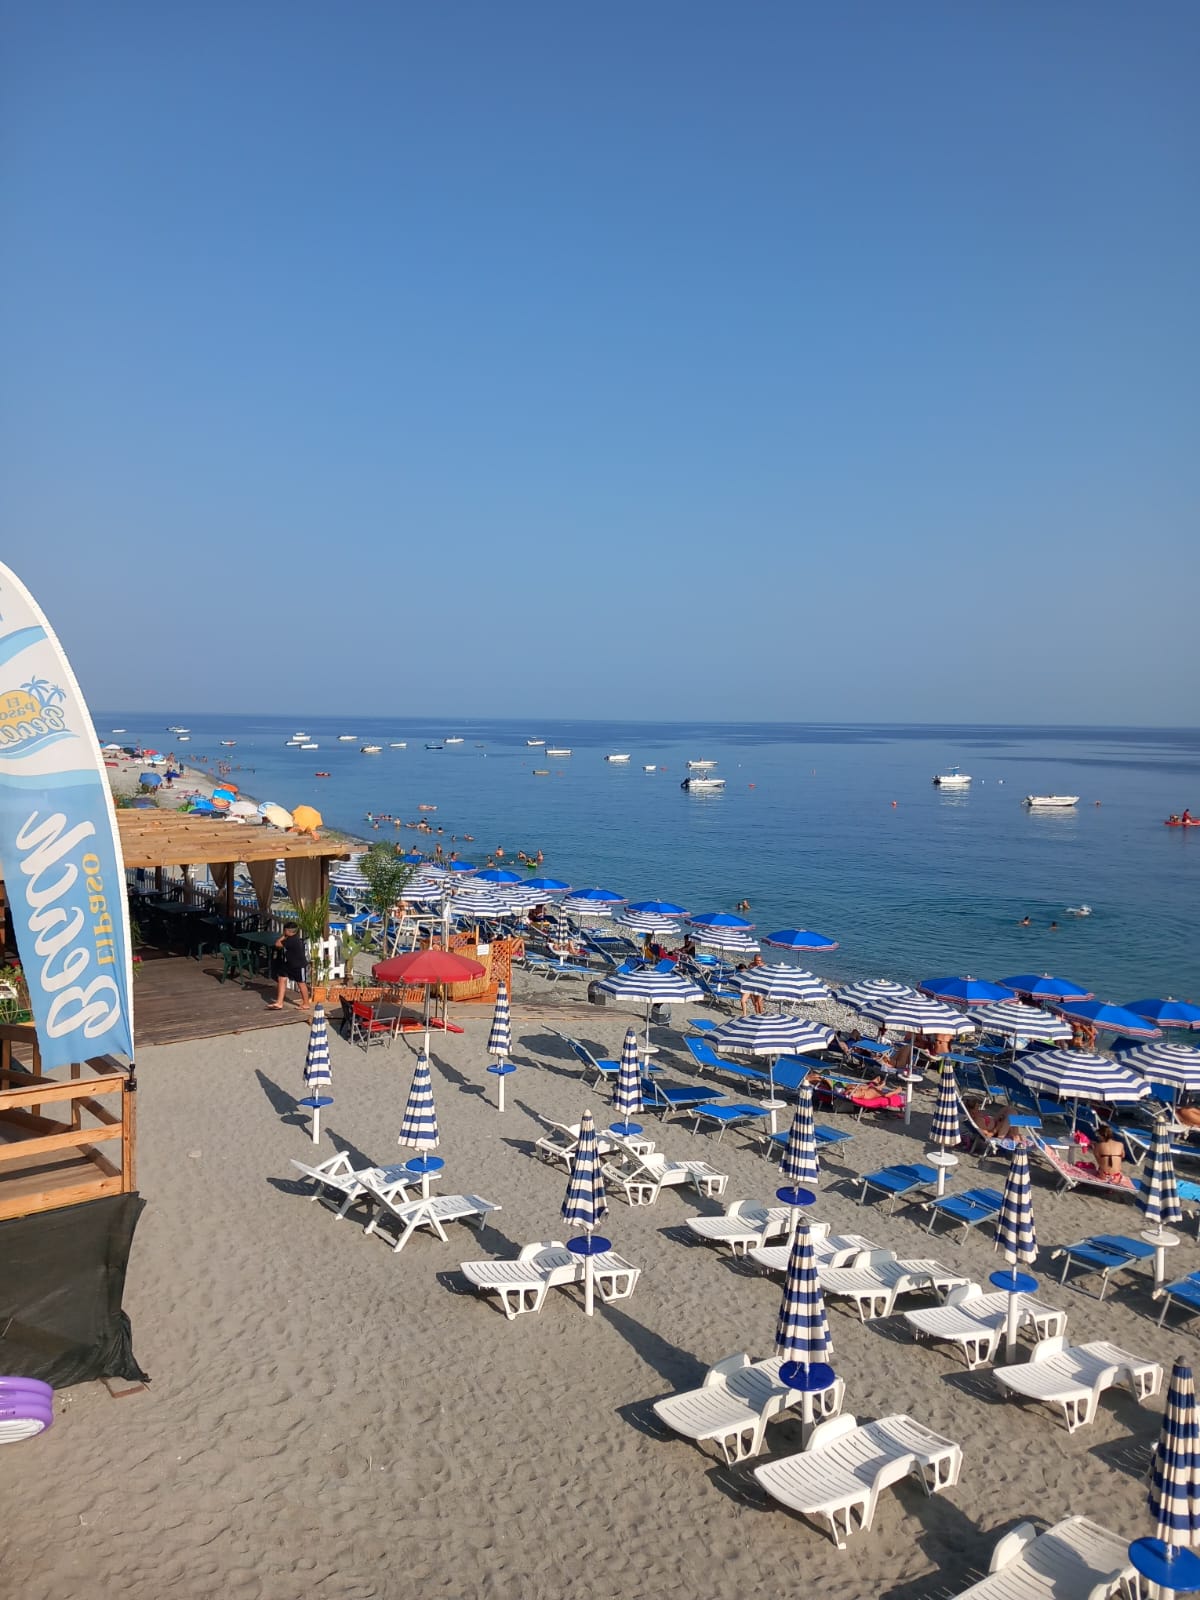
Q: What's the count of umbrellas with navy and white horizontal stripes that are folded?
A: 12